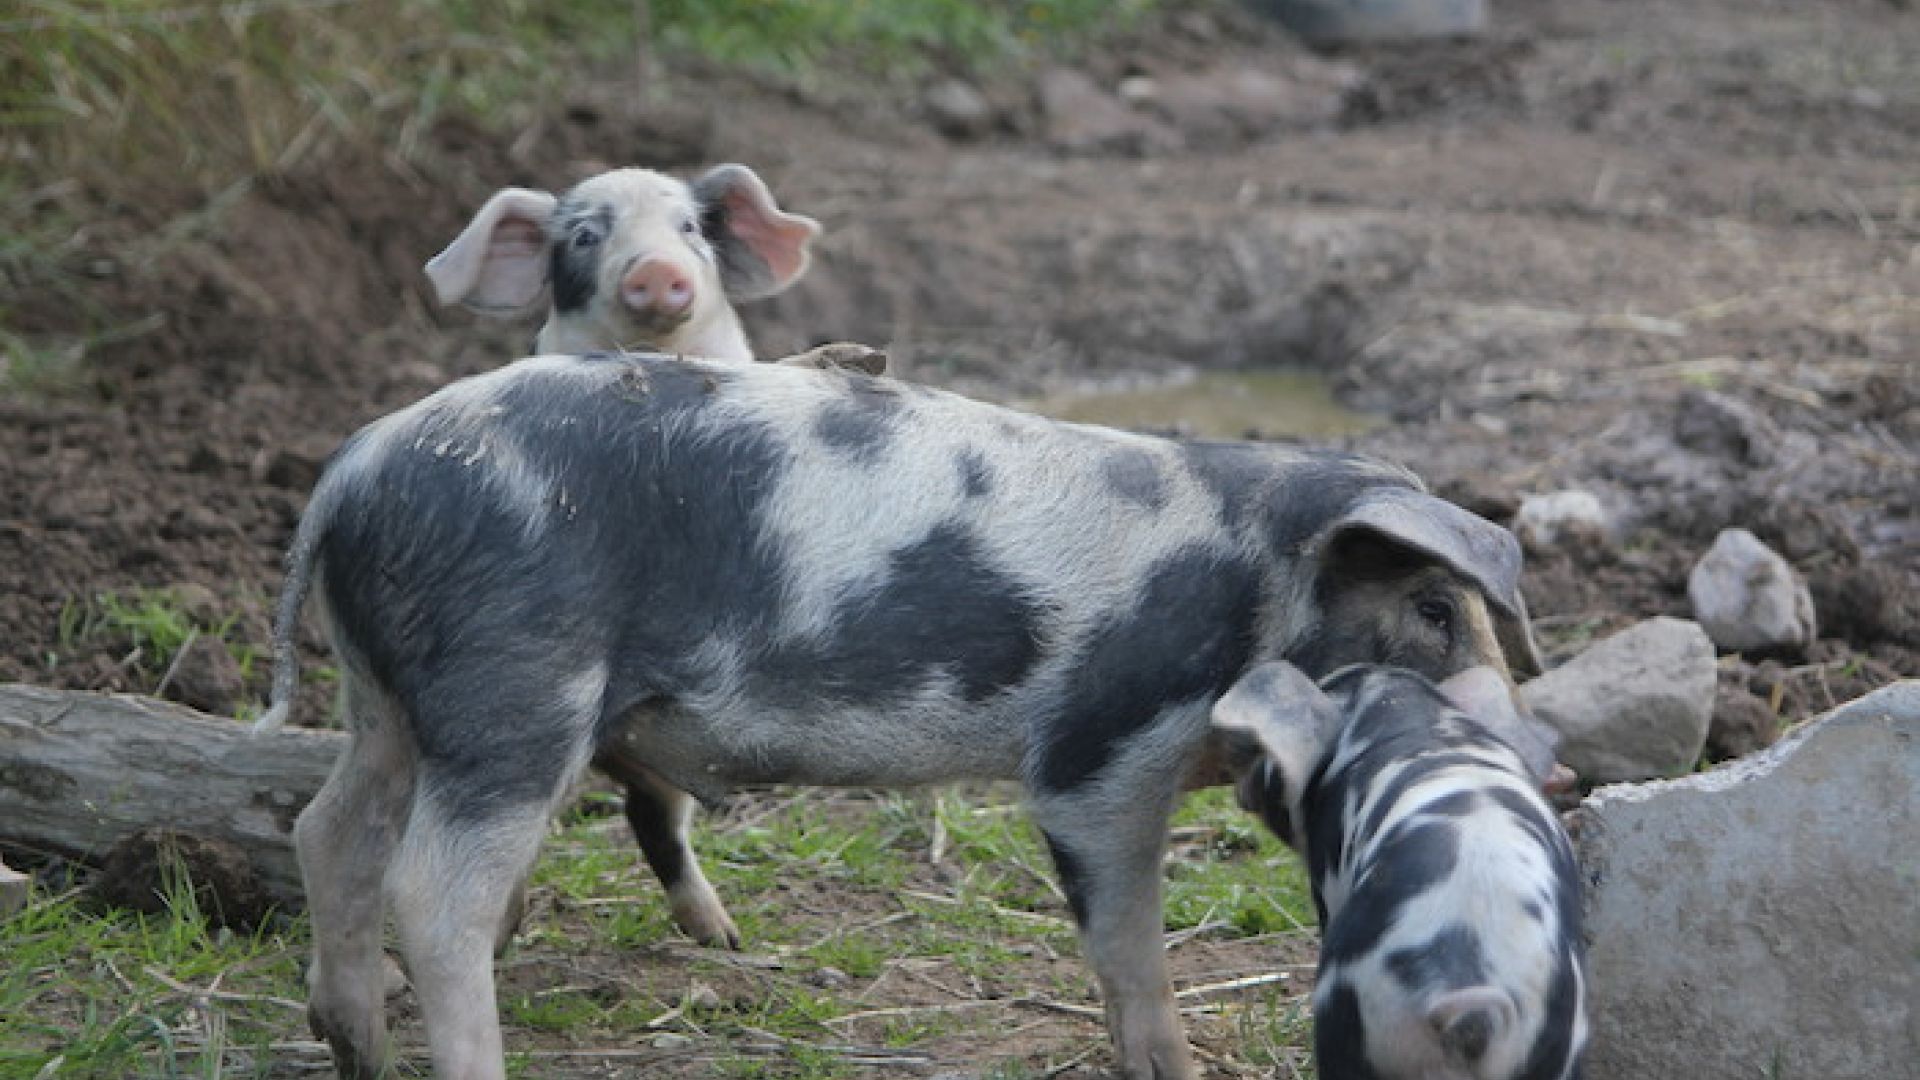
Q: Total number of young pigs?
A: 2